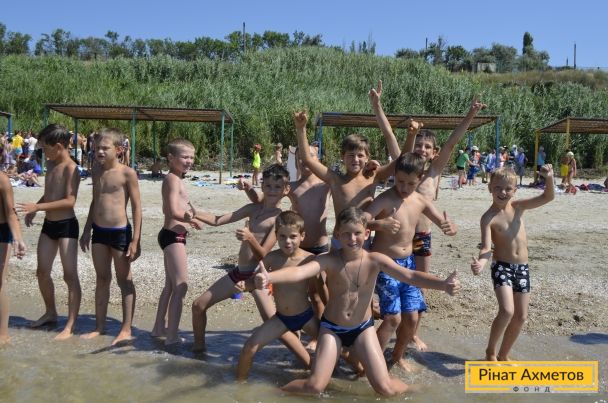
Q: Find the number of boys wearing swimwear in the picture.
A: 12